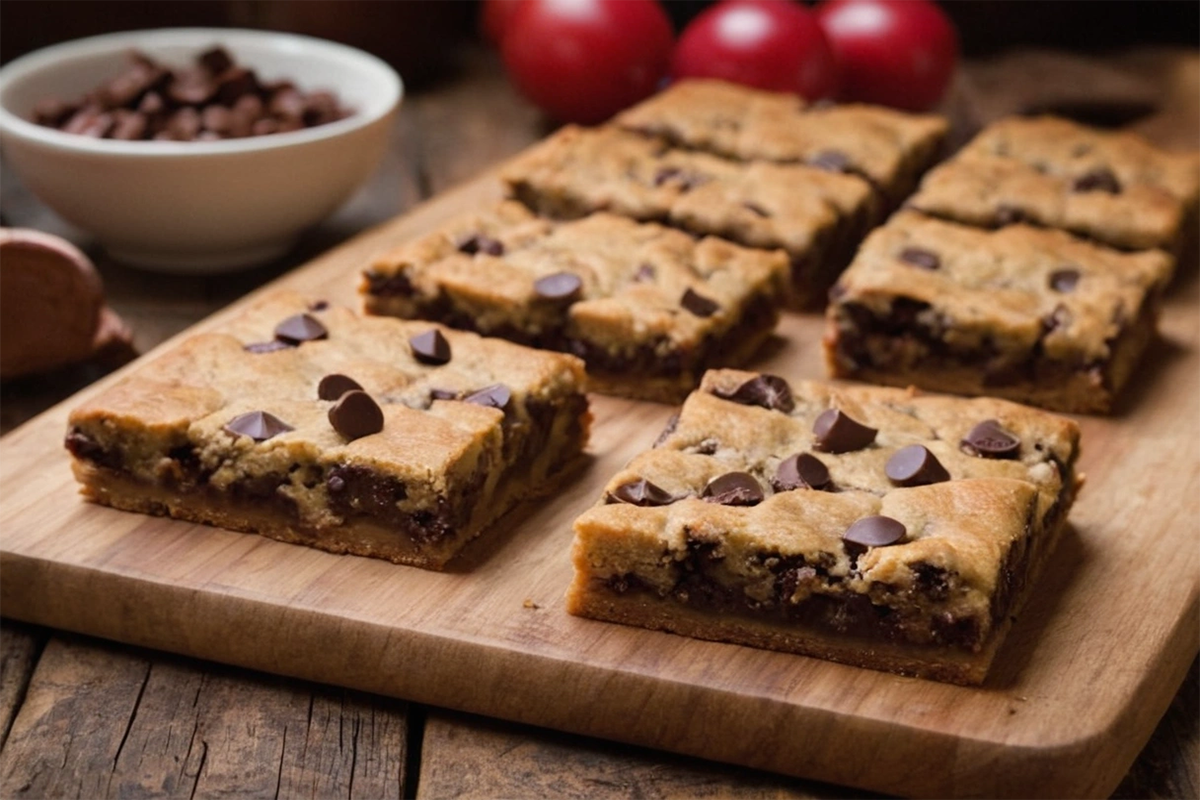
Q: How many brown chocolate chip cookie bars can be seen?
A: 7